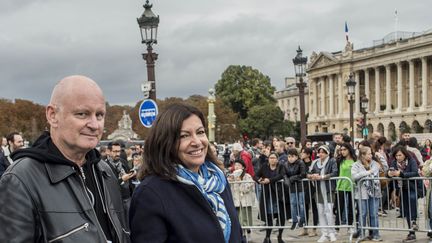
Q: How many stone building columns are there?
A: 11